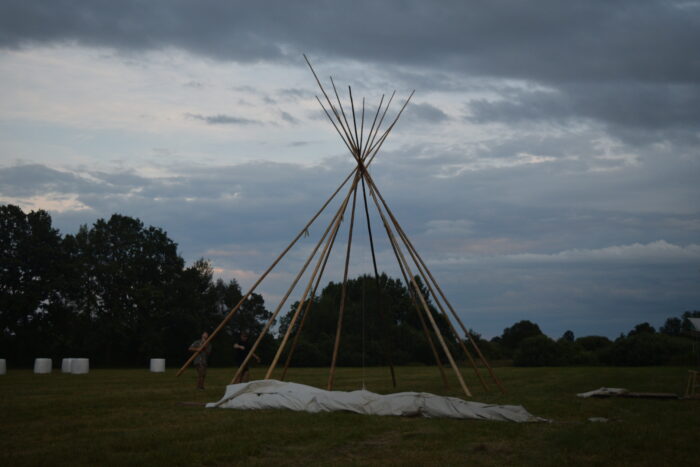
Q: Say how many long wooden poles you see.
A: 10